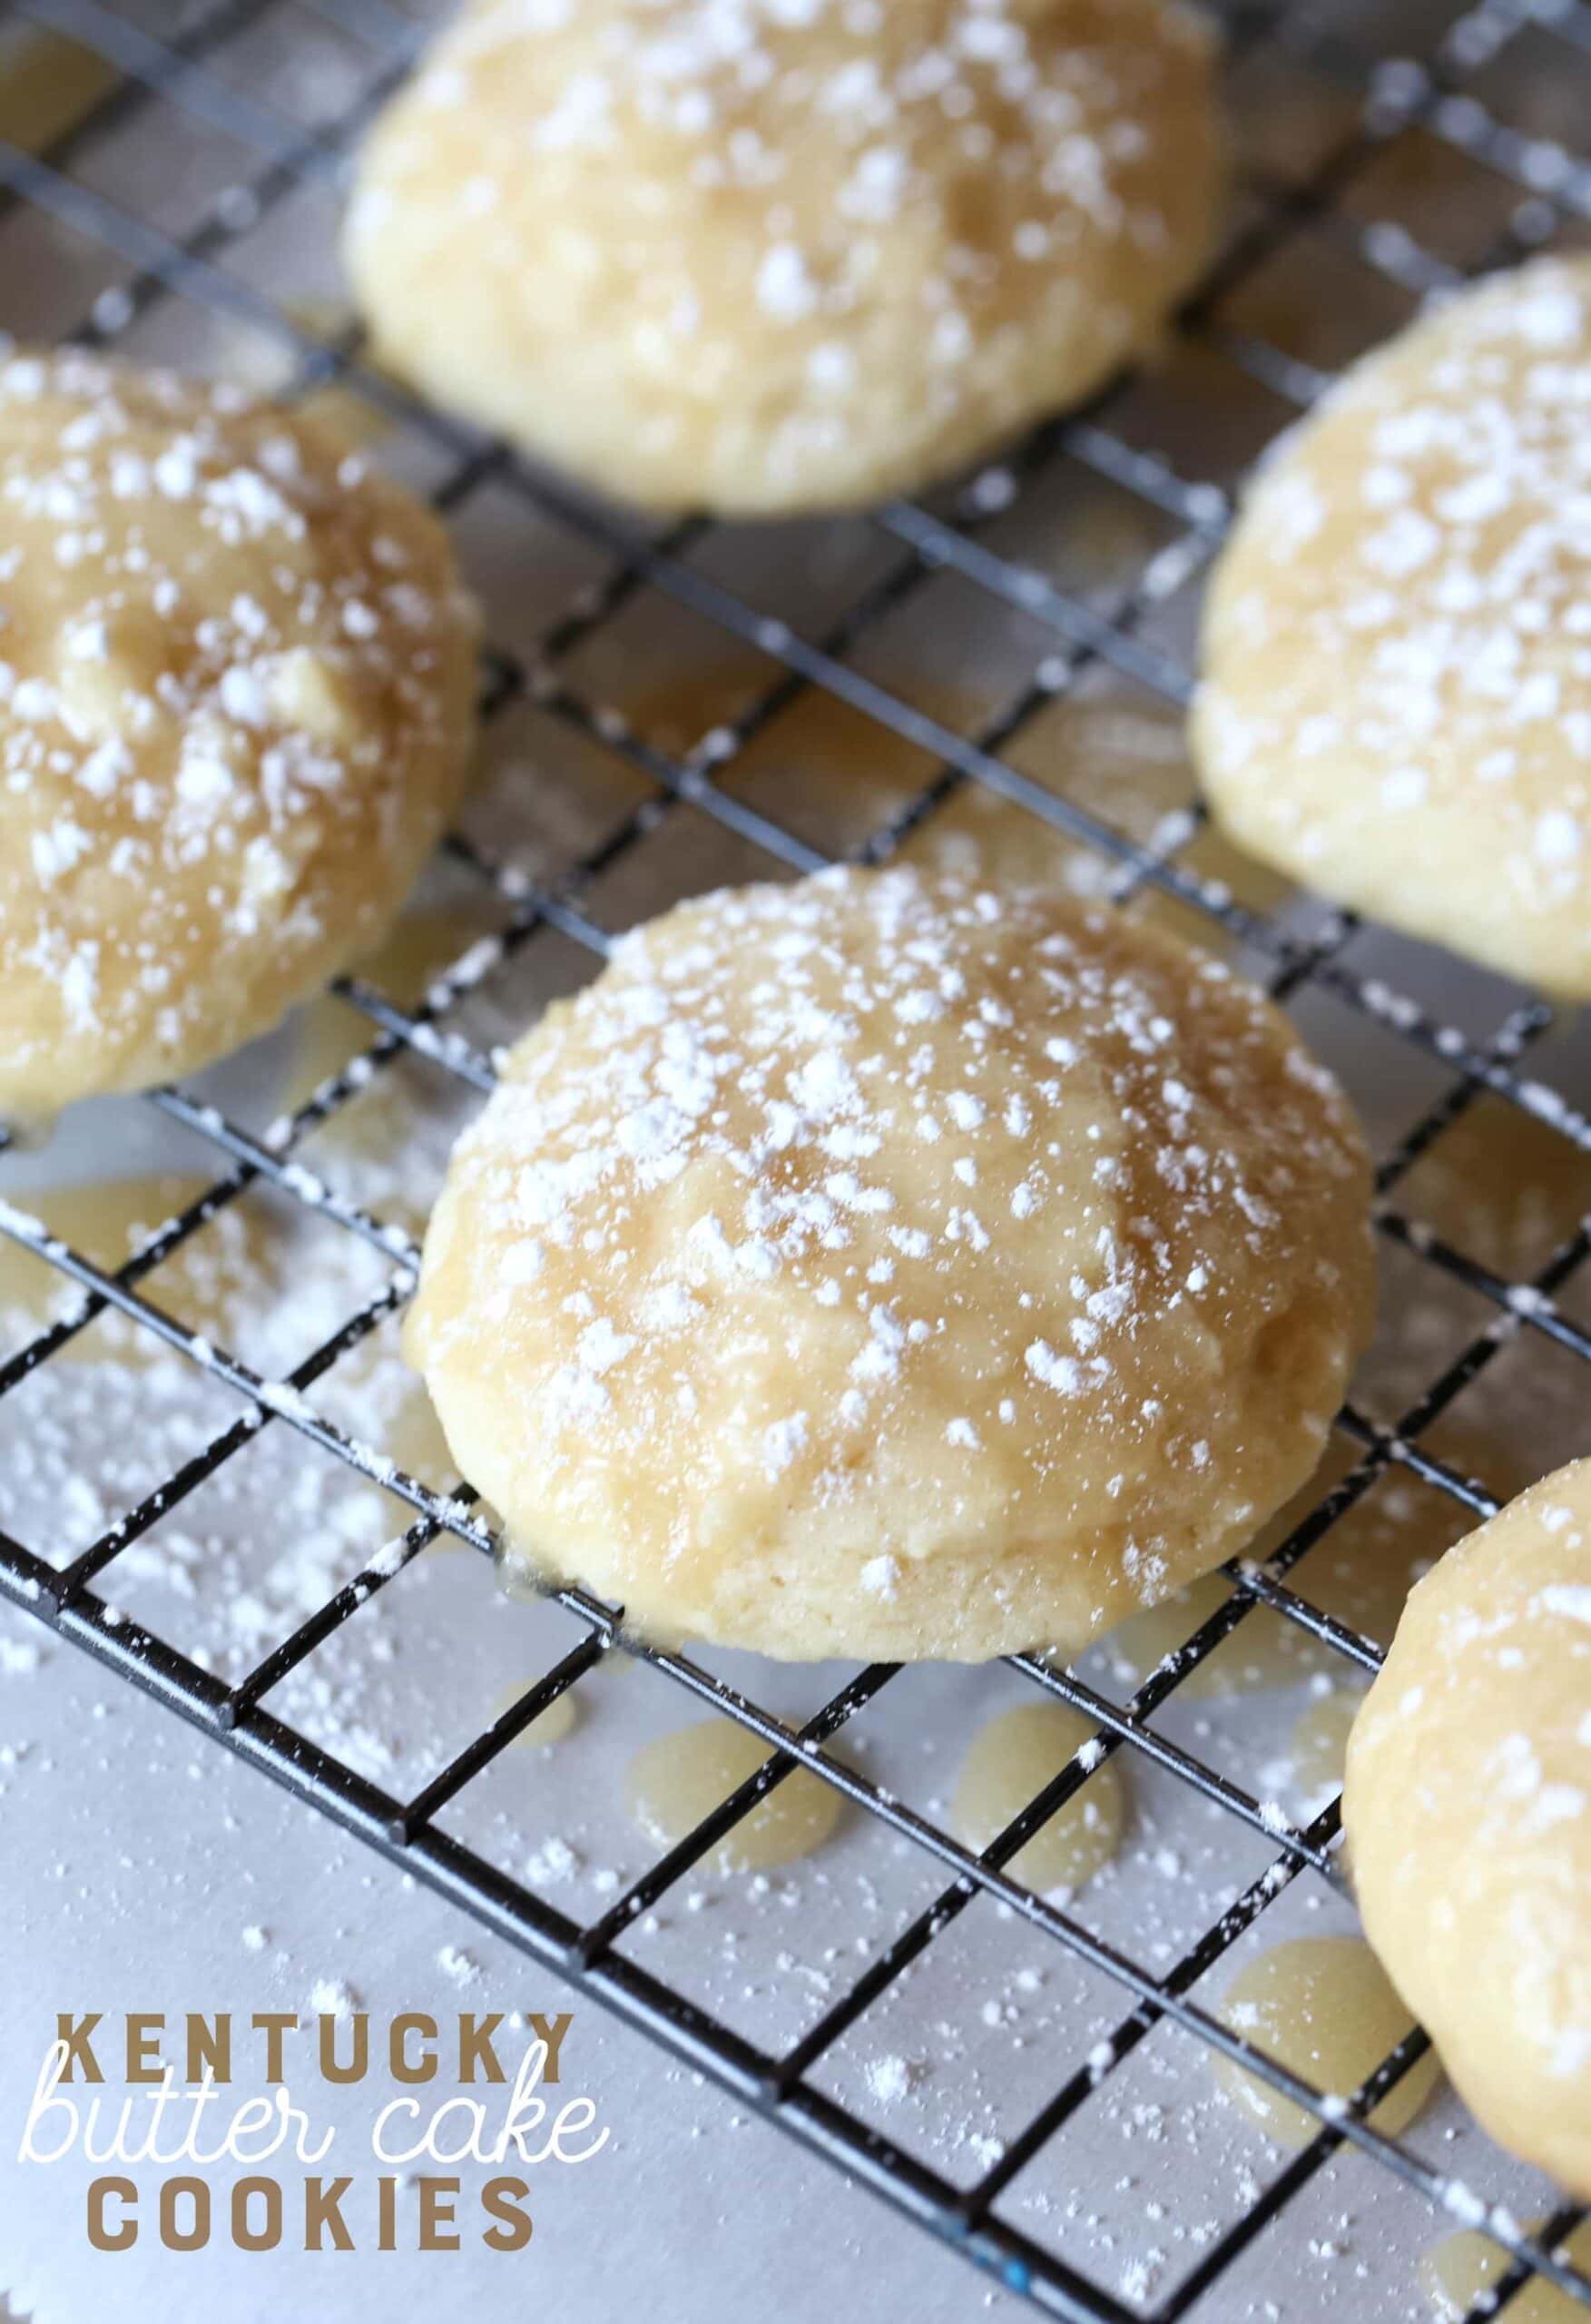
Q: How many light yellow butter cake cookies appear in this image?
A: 5